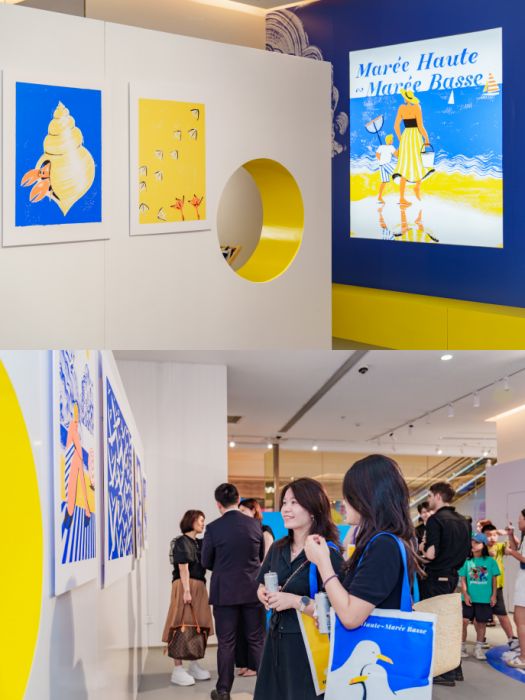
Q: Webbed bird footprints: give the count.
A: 10